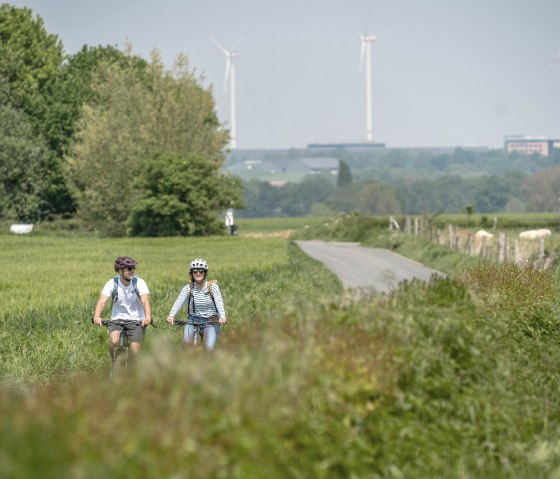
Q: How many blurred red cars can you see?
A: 0